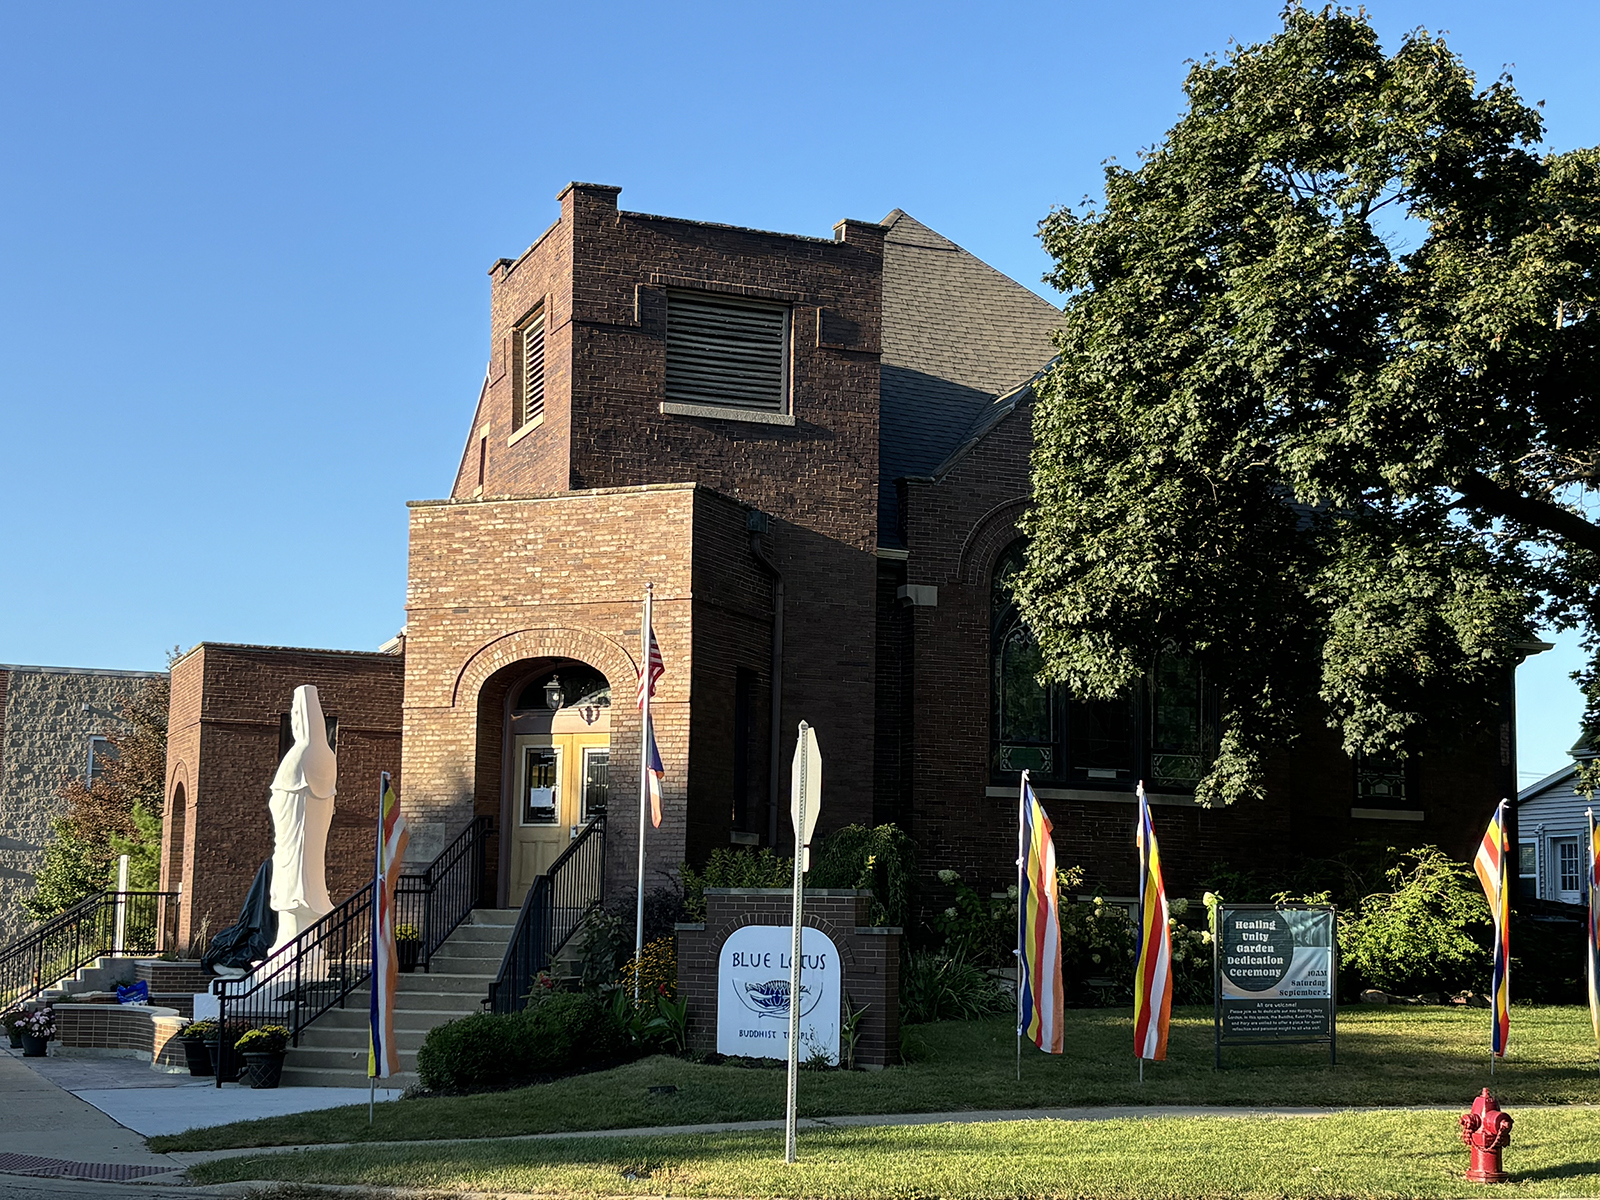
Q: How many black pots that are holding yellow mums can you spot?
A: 3